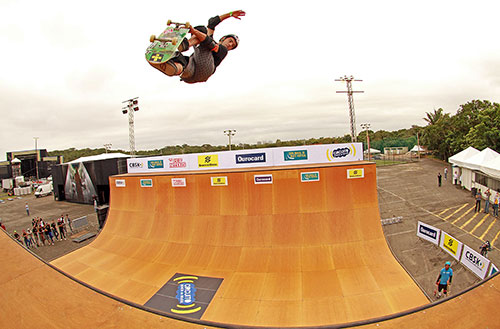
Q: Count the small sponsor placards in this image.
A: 7